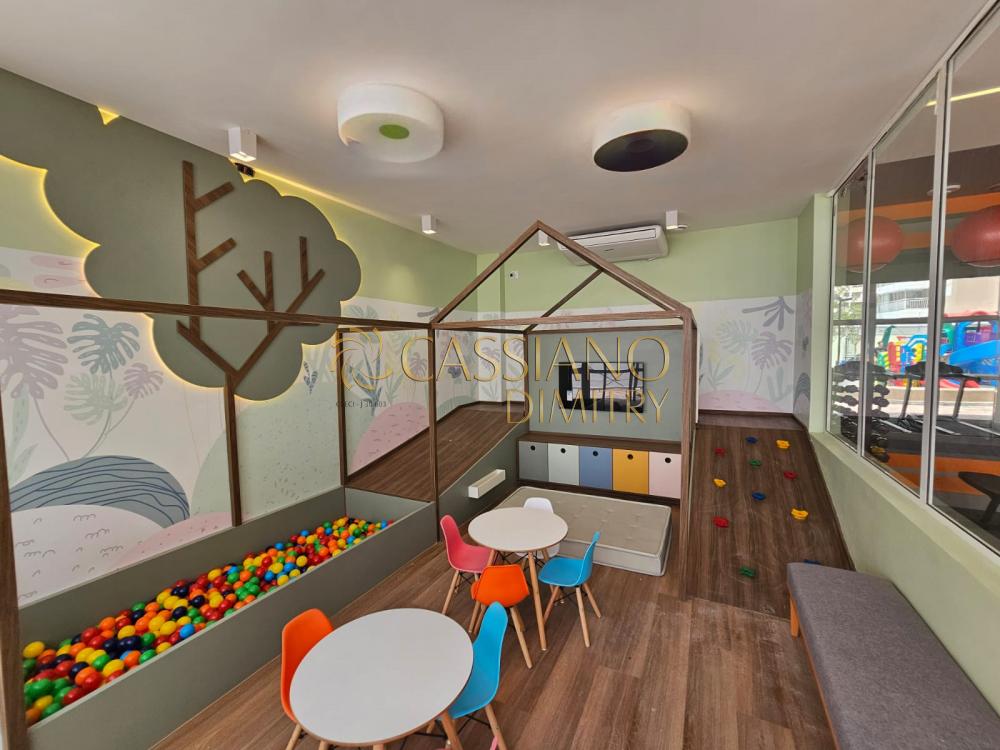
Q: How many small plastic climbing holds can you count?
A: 11